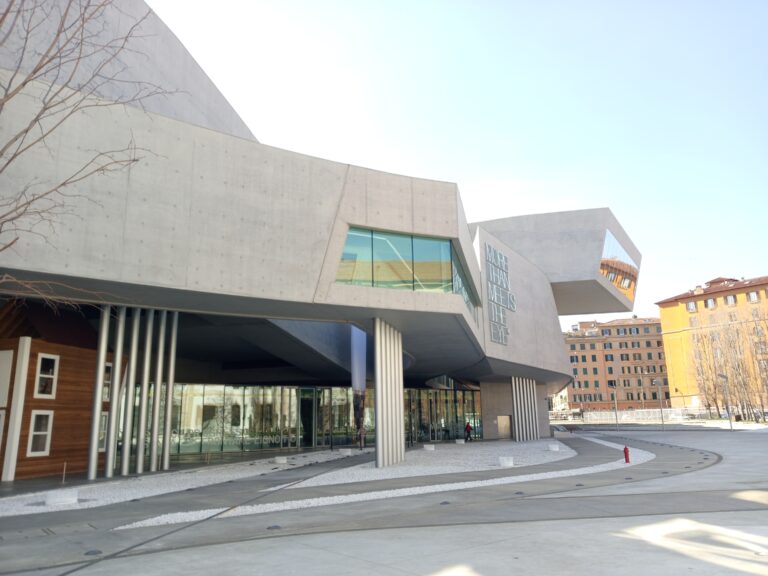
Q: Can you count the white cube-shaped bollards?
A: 7